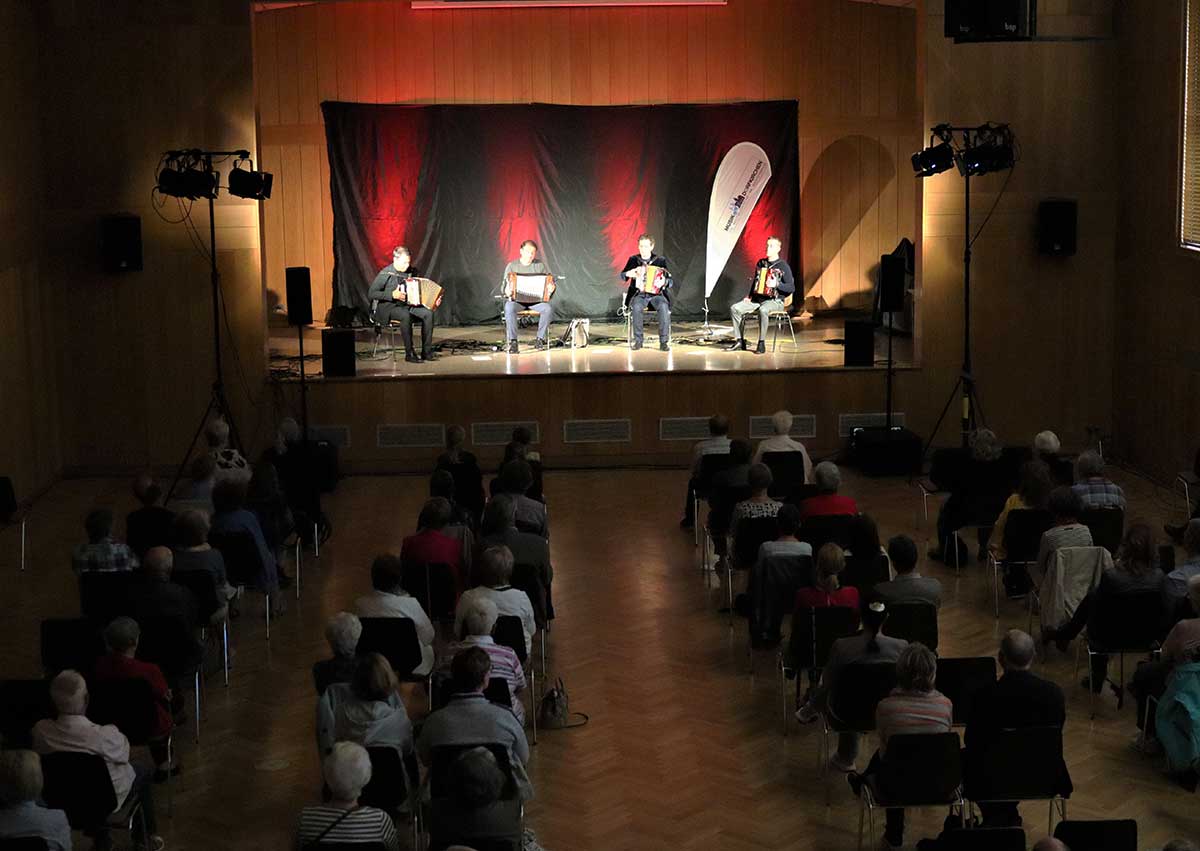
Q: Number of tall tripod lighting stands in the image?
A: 2